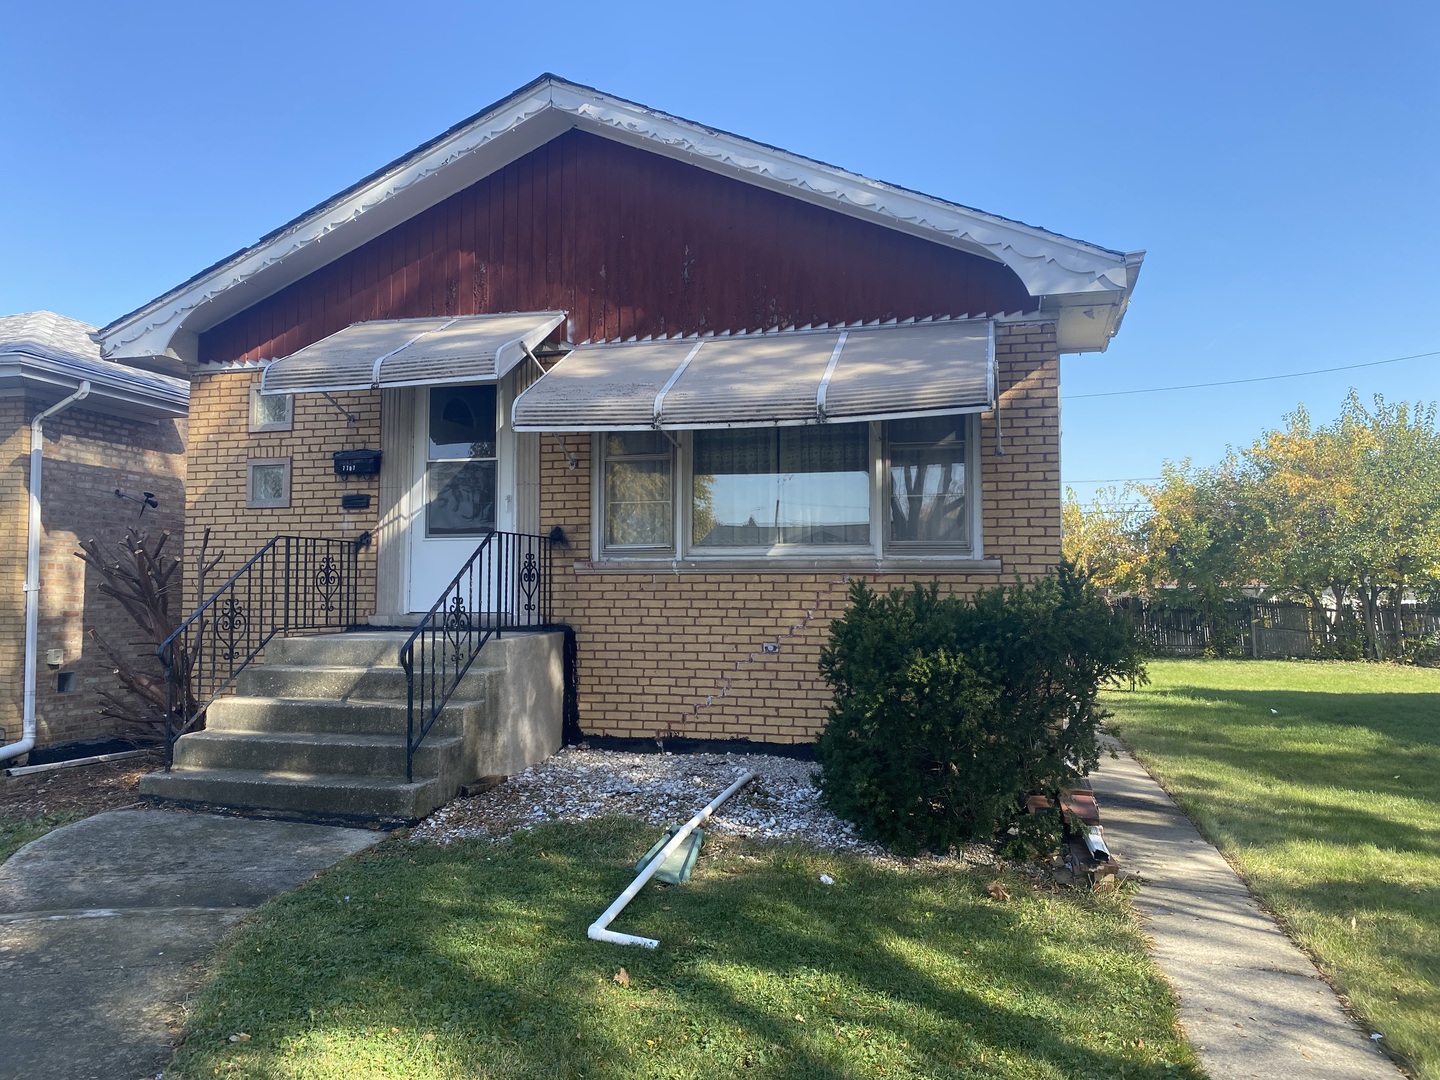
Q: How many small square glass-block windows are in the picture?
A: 2